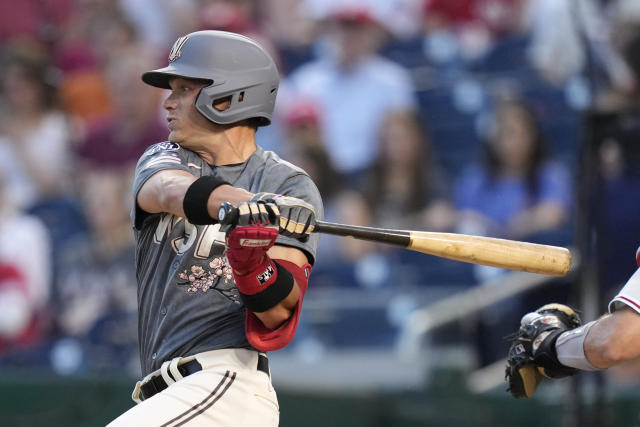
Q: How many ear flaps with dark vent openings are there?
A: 1